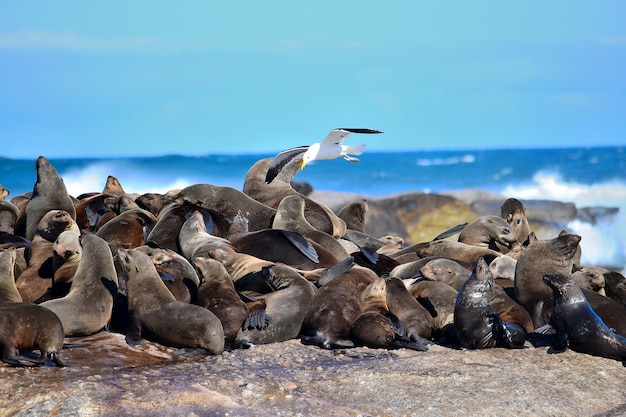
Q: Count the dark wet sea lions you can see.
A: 2